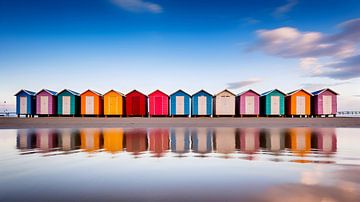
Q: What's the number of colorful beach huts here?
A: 14